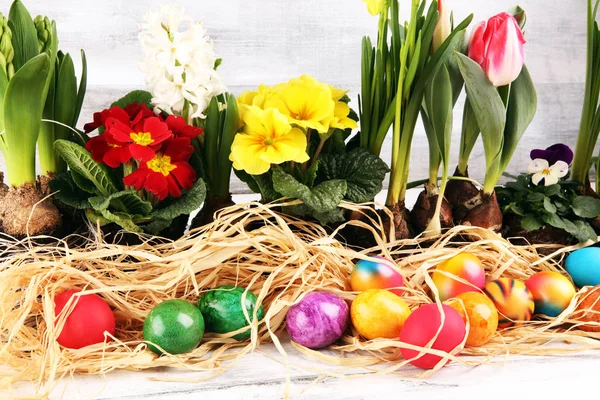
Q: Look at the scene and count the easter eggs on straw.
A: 13